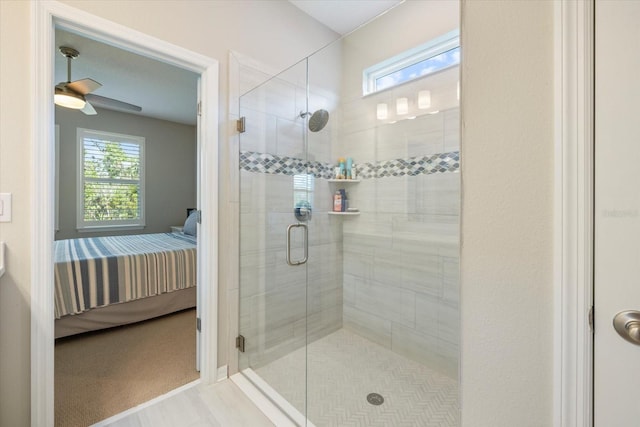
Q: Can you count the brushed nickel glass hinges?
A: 2